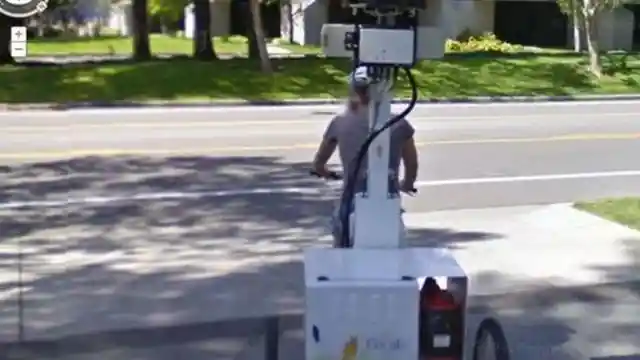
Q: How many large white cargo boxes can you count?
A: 1